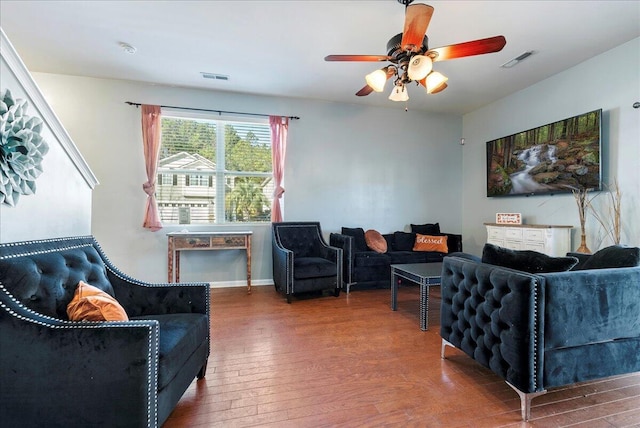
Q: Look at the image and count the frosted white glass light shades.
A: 4